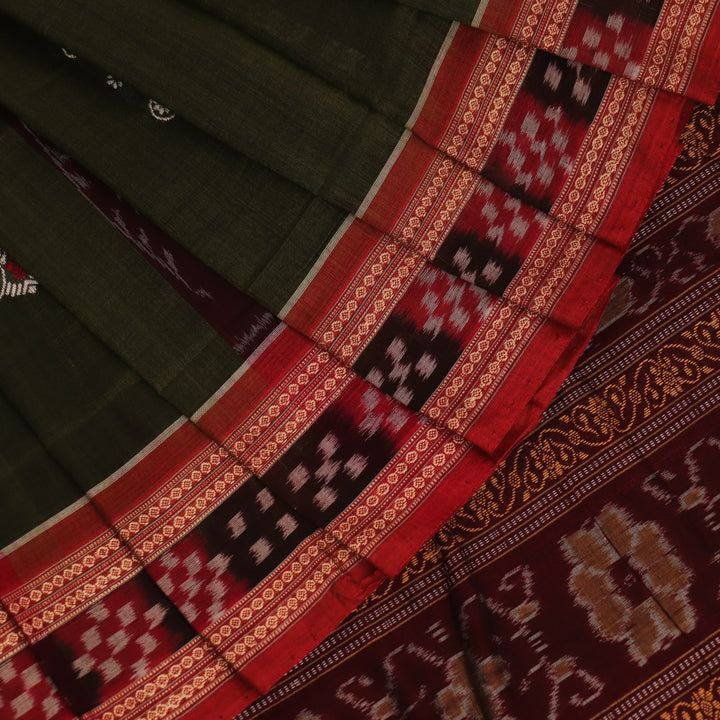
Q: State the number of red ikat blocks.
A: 8